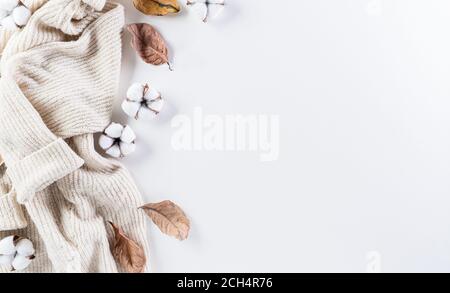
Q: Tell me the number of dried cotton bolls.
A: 5